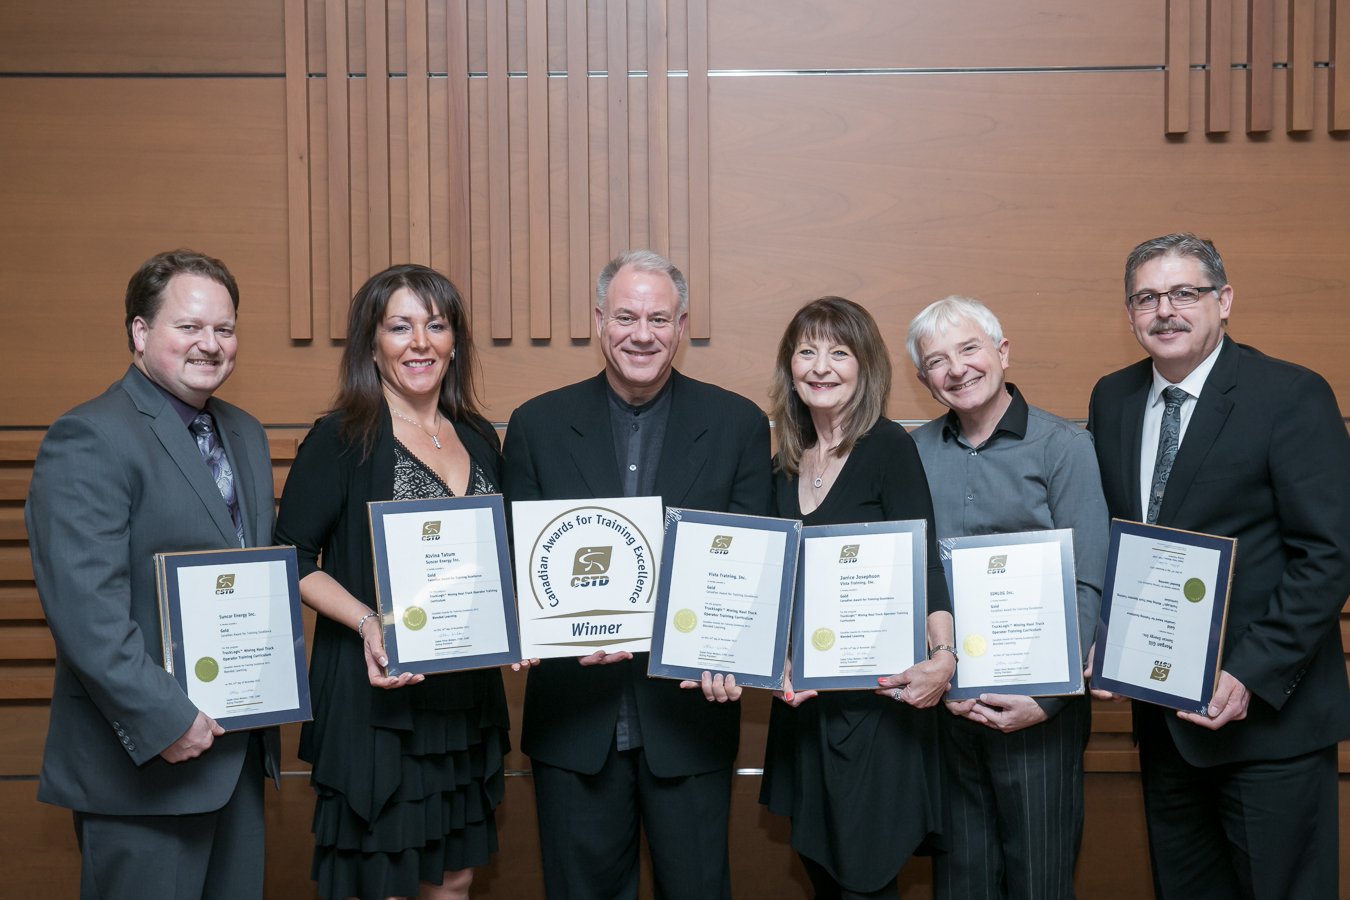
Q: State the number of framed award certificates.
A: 6